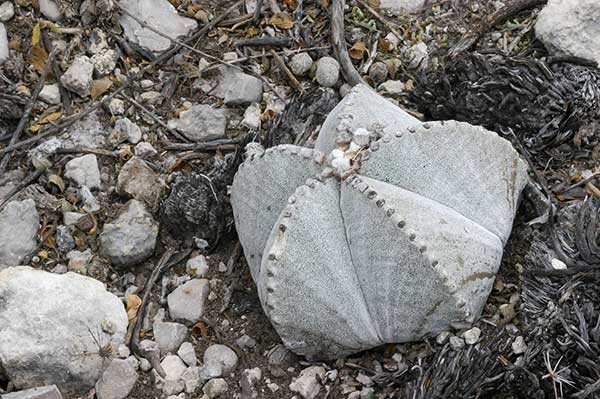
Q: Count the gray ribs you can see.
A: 5